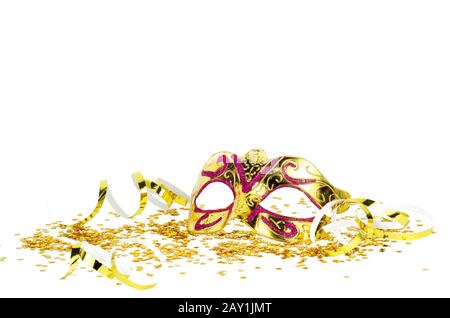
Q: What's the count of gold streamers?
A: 3